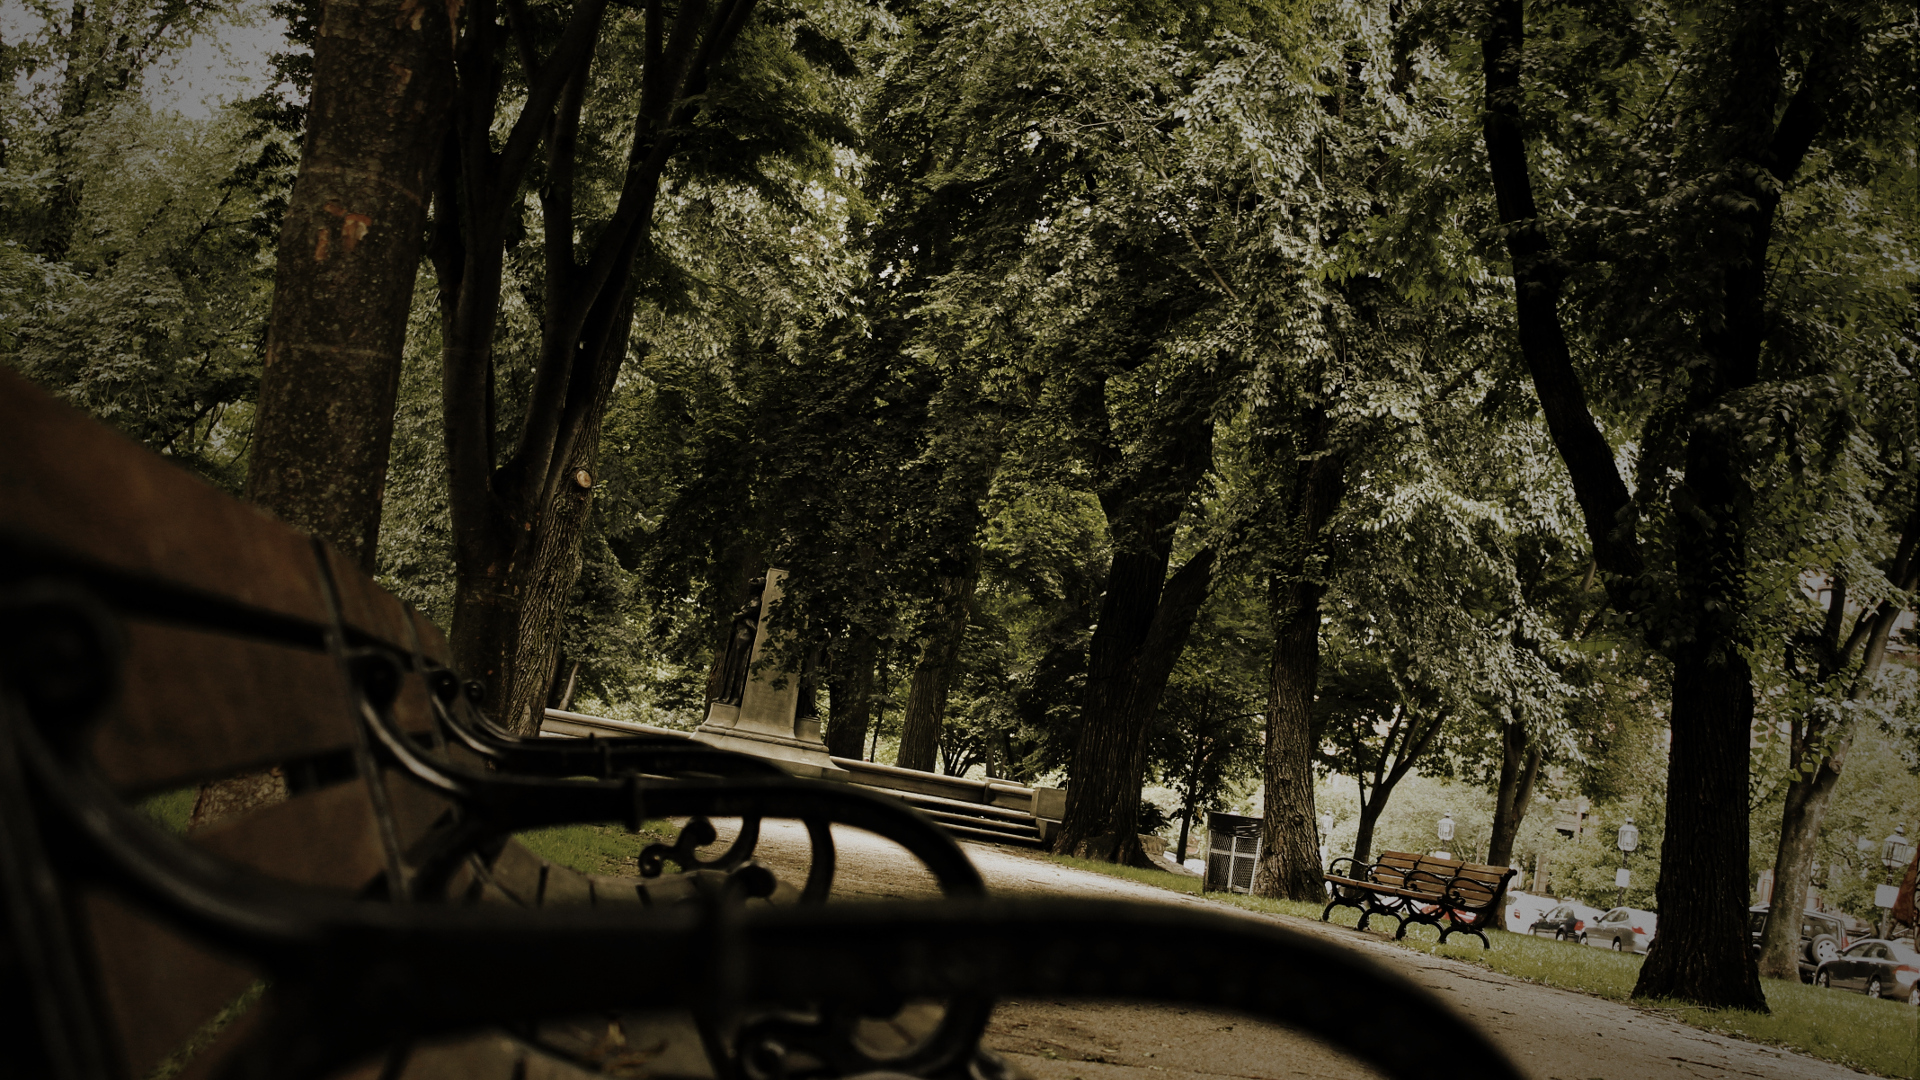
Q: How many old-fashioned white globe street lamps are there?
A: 4